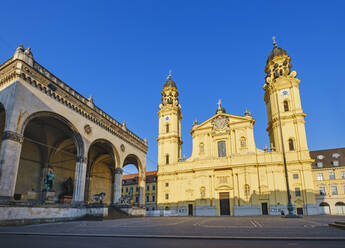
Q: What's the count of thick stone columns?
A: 4